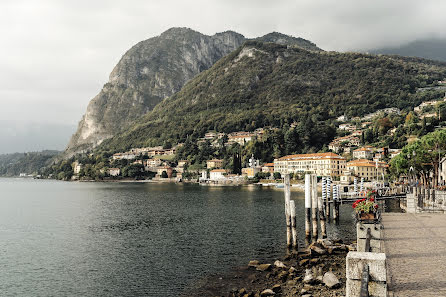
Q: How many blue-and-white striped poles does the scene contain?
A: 5